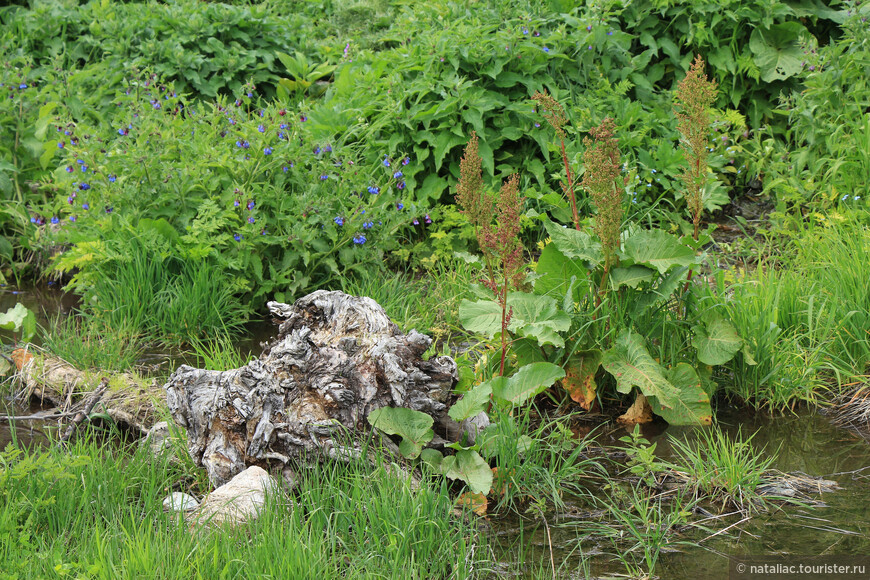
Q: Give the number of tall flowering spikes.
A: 5